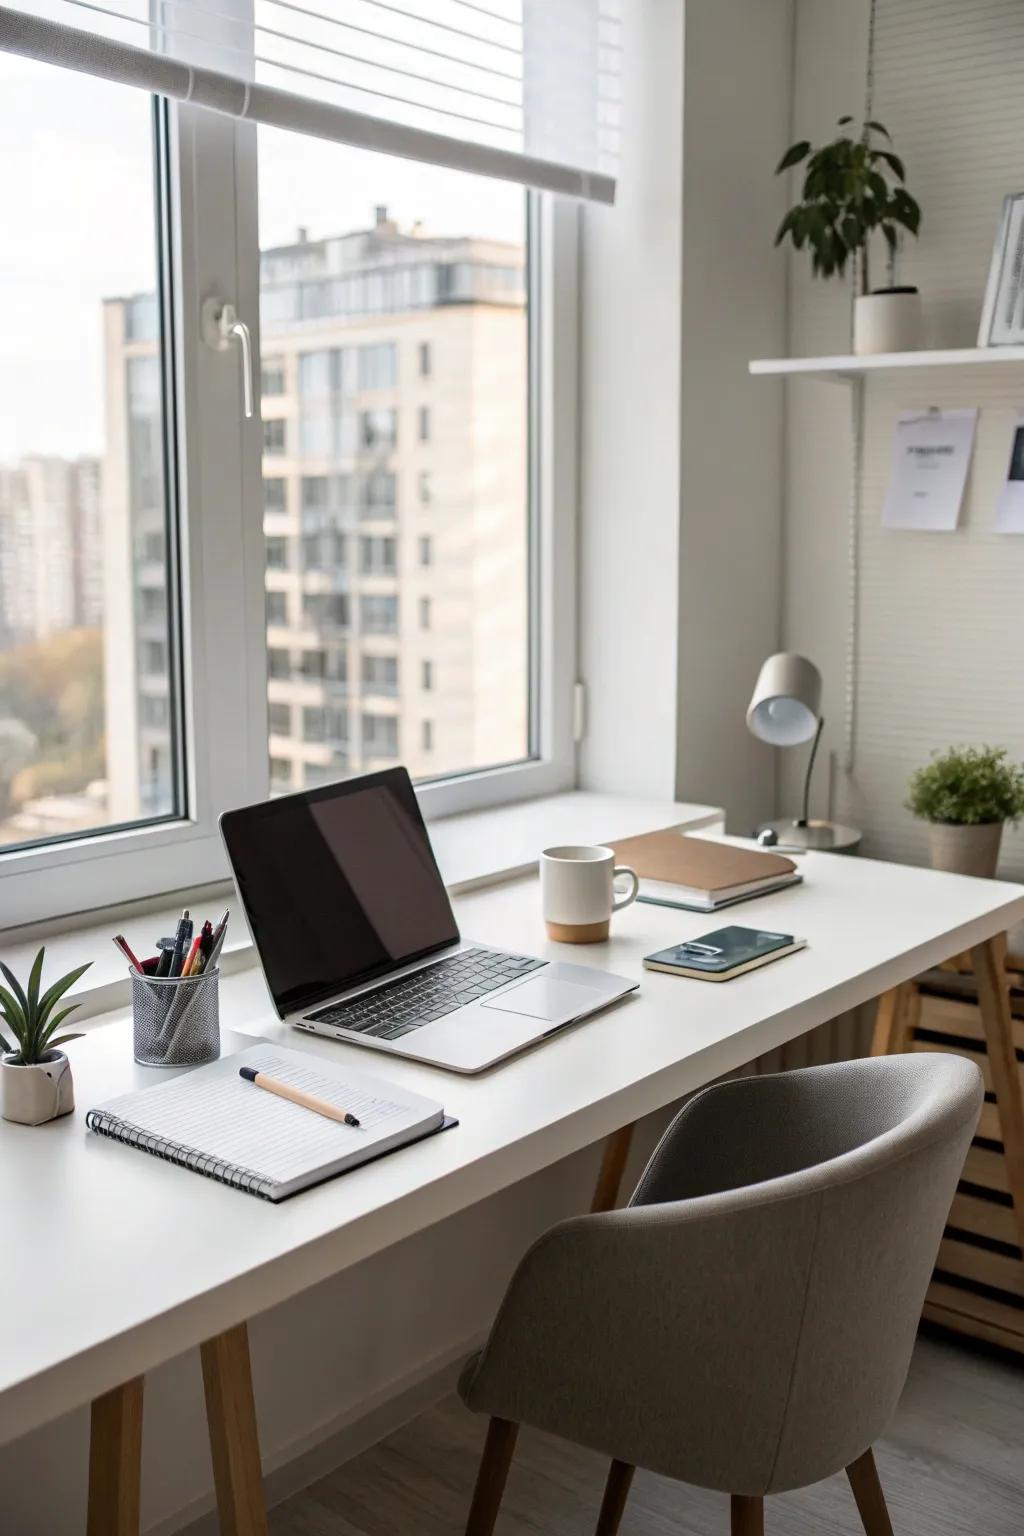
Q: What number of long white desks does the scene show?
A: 1